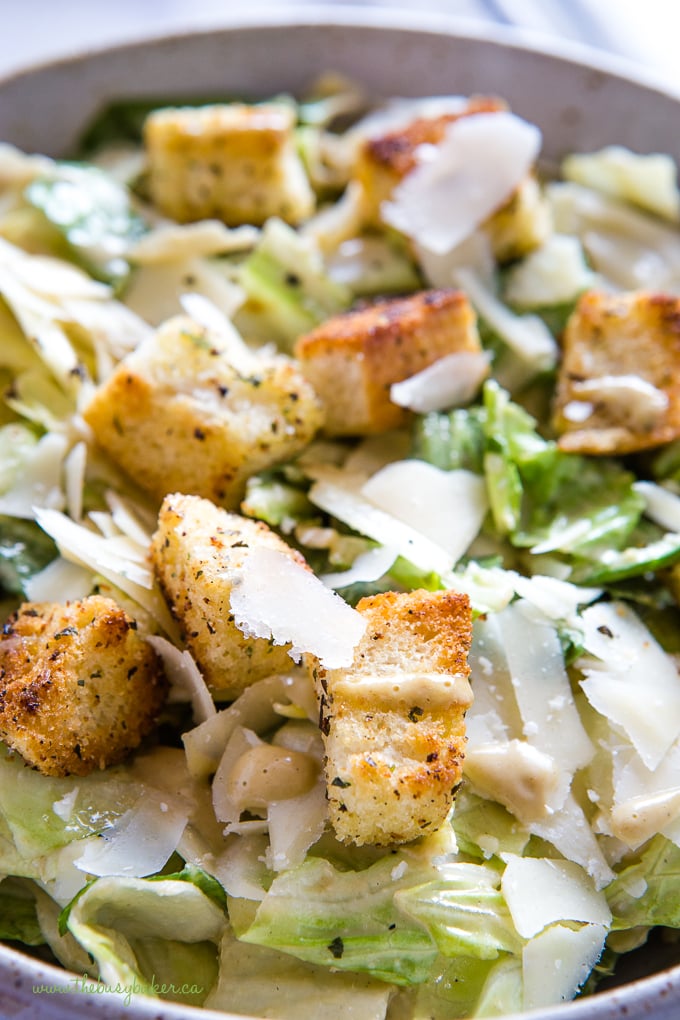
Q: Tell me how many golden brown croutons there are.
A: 8